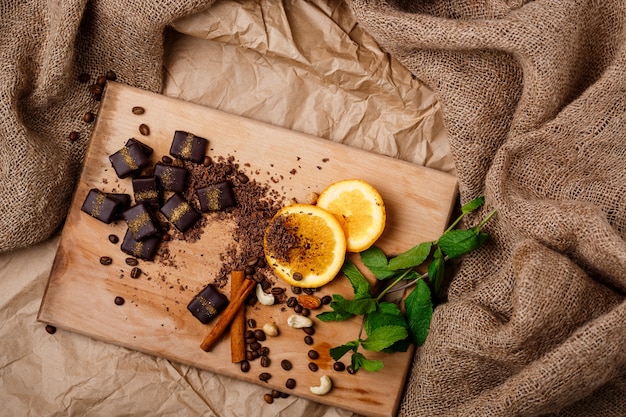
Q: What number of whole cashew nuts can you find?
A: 3